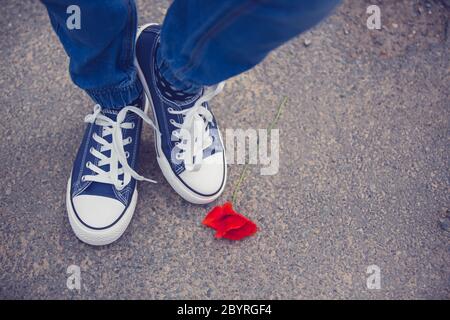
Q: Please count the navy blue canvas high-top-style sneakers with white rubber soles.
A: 2